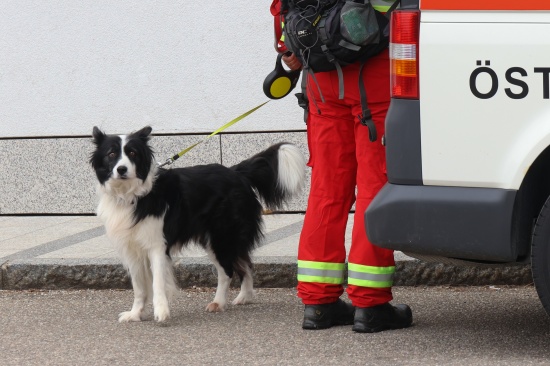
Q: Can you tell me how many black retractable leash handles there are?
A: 1